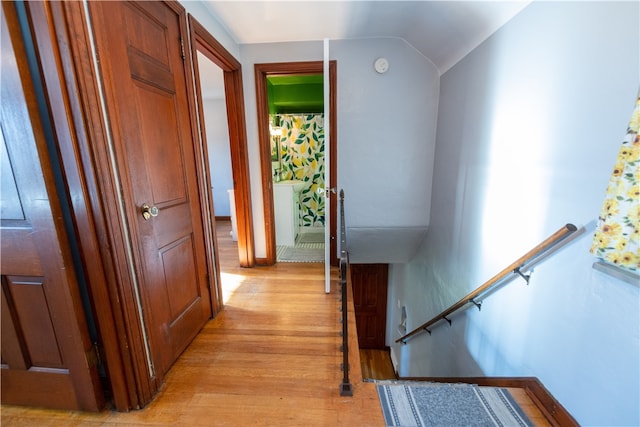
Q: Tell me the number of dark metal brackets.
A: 5